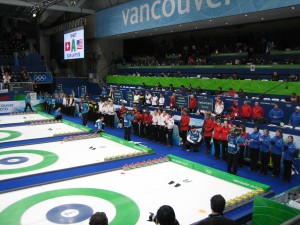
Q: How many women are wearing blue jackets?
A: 4